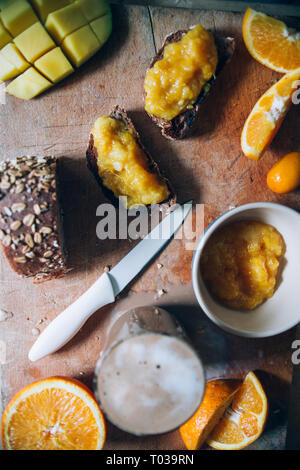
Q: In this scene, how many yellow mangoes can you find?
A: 1